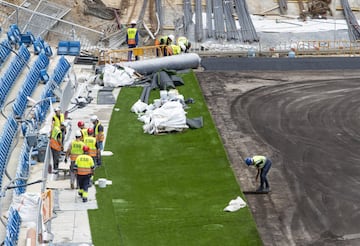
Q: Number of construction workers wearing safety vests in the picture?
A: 12